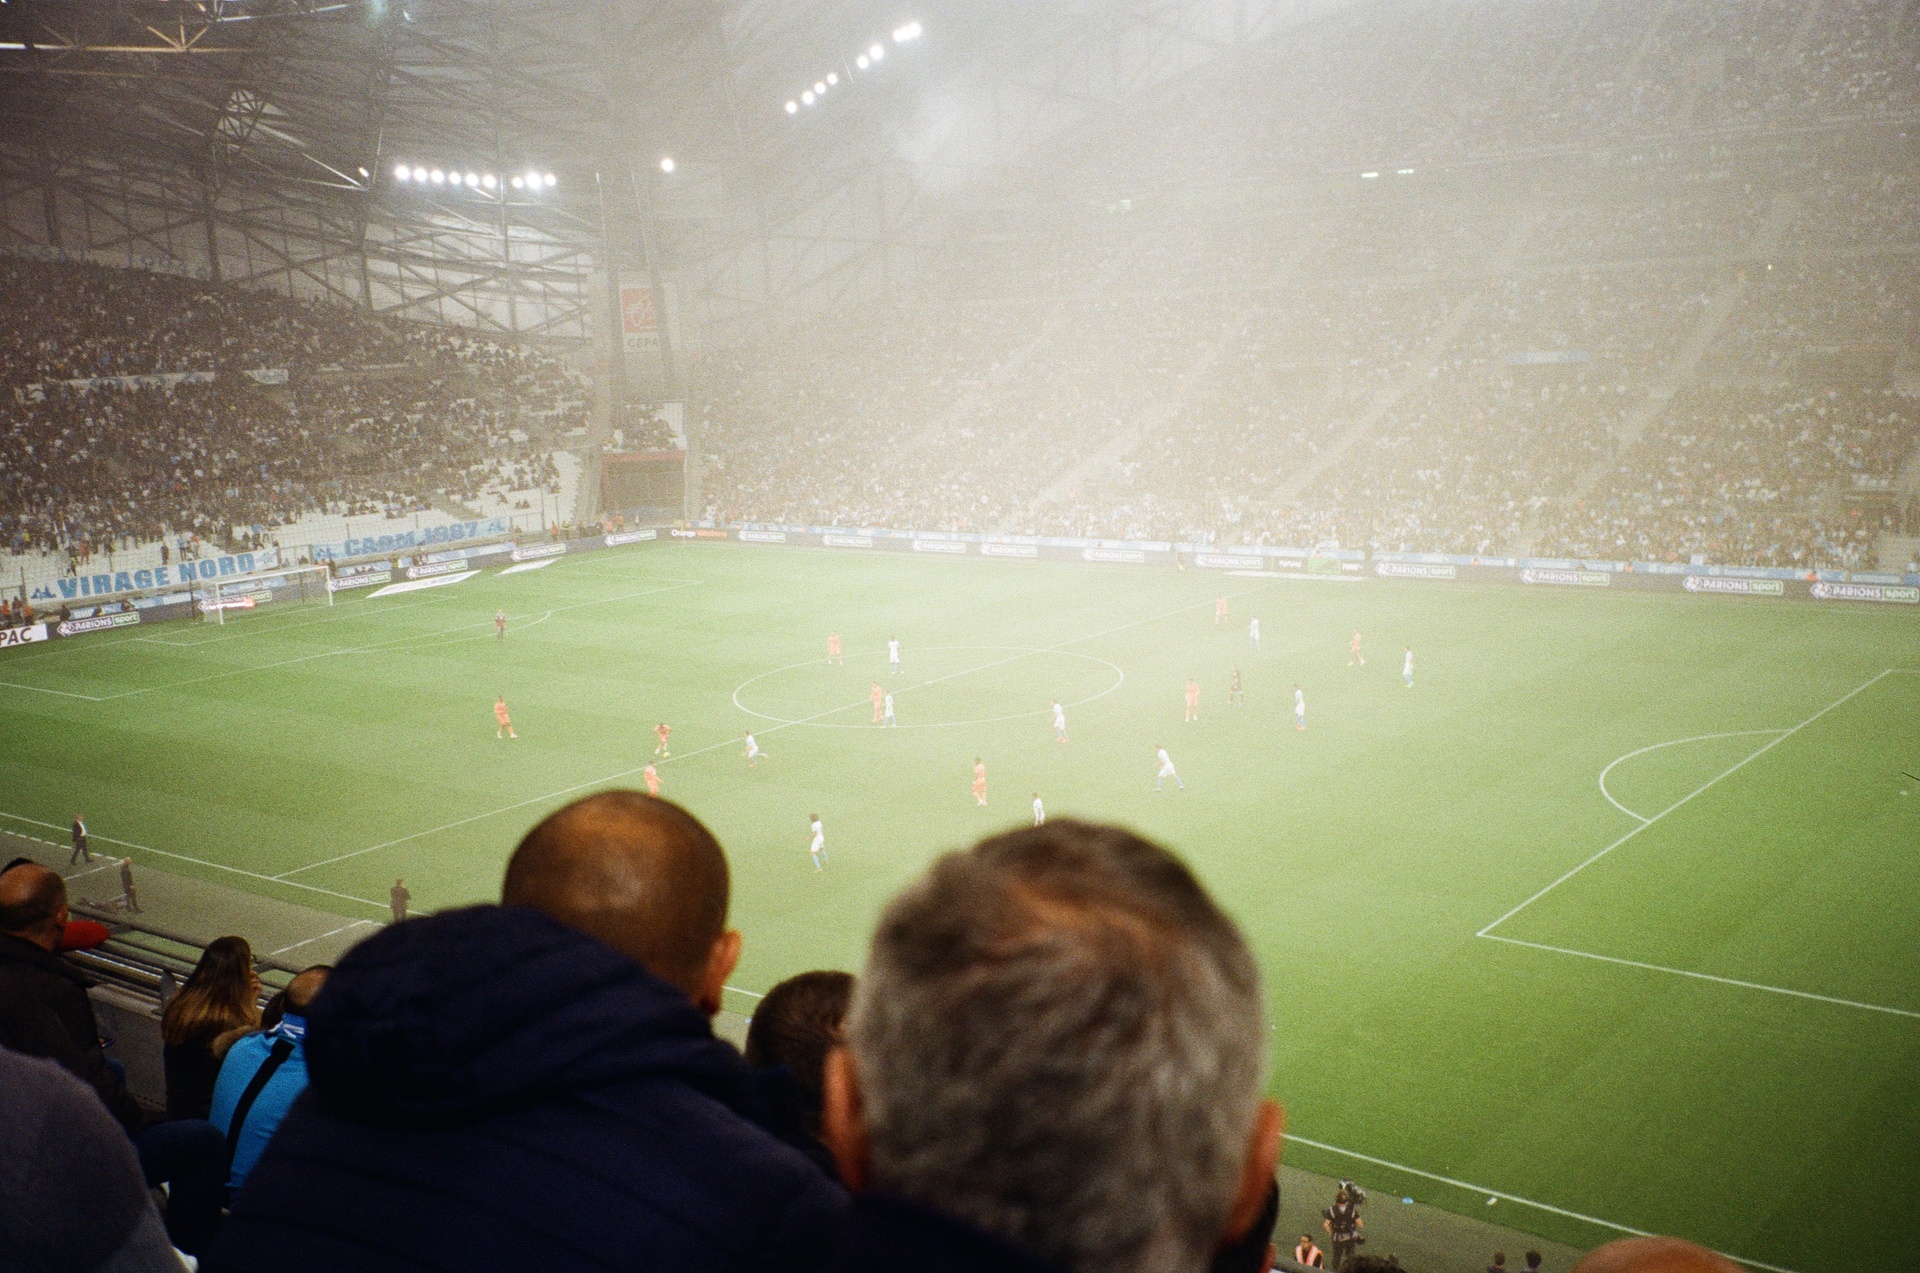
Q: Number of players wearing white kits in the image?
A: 10